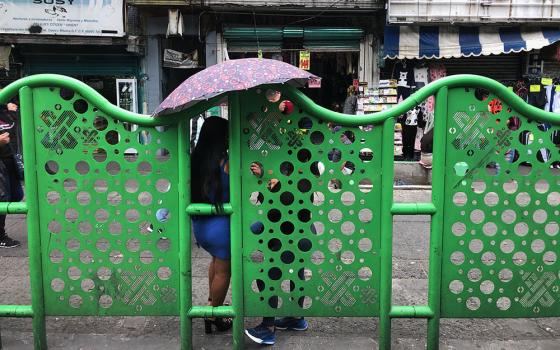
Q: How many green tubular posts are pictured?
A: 5